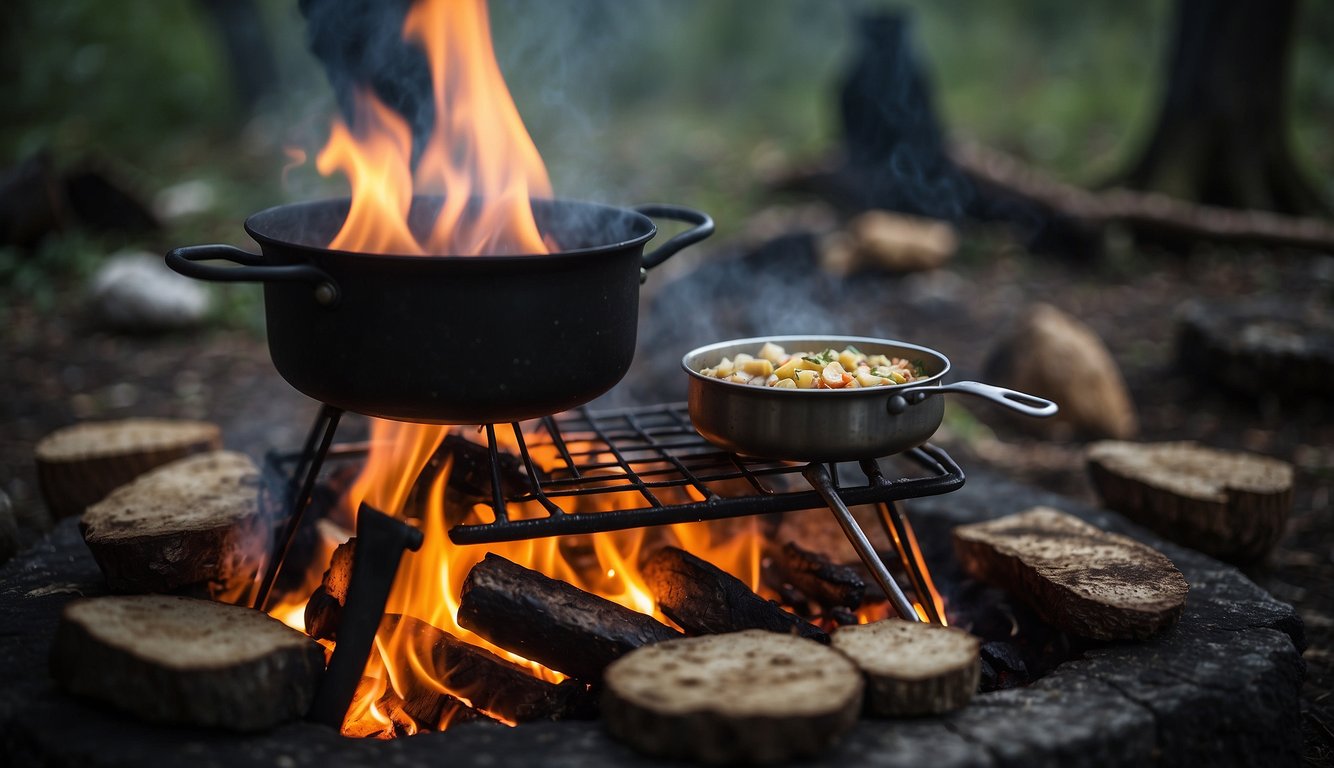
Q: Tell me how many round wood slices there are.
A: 7